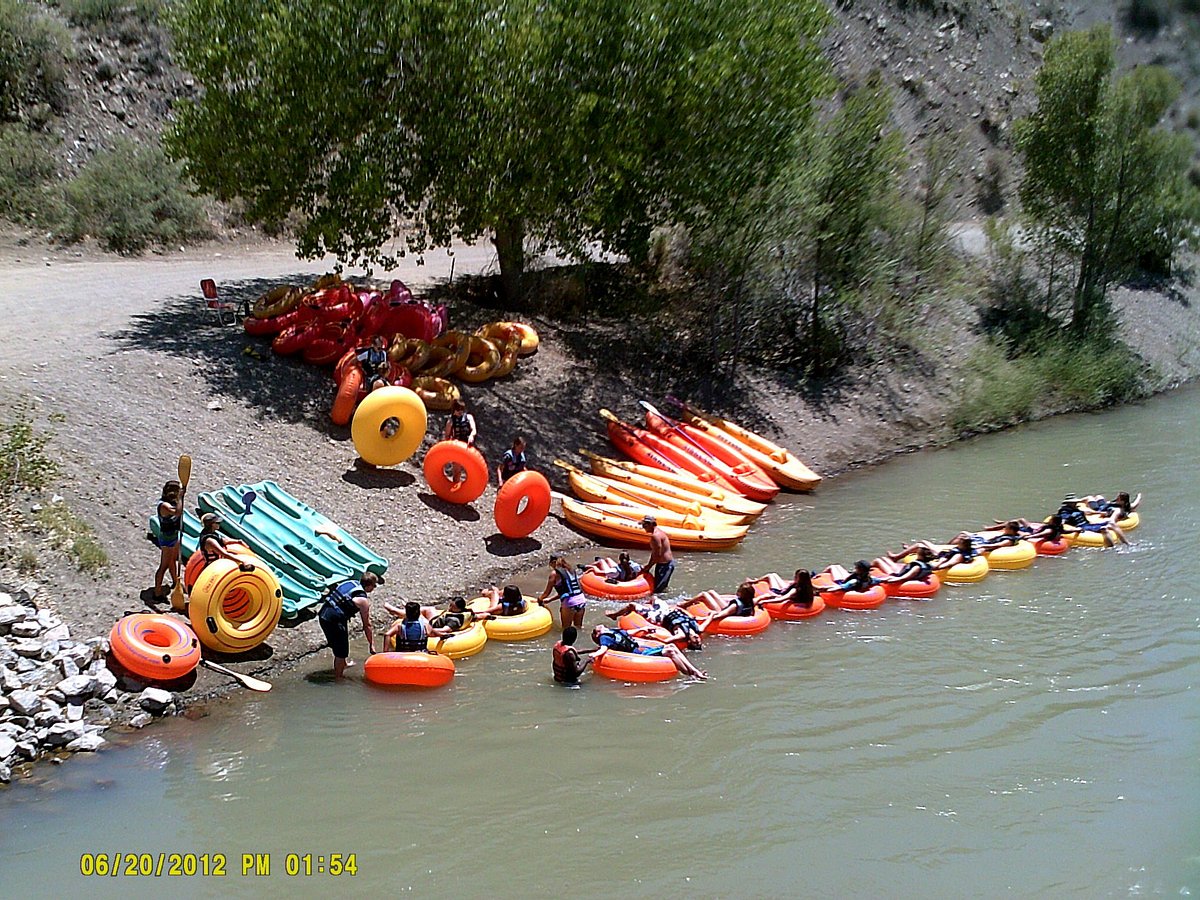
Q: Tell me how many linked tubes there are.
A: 11